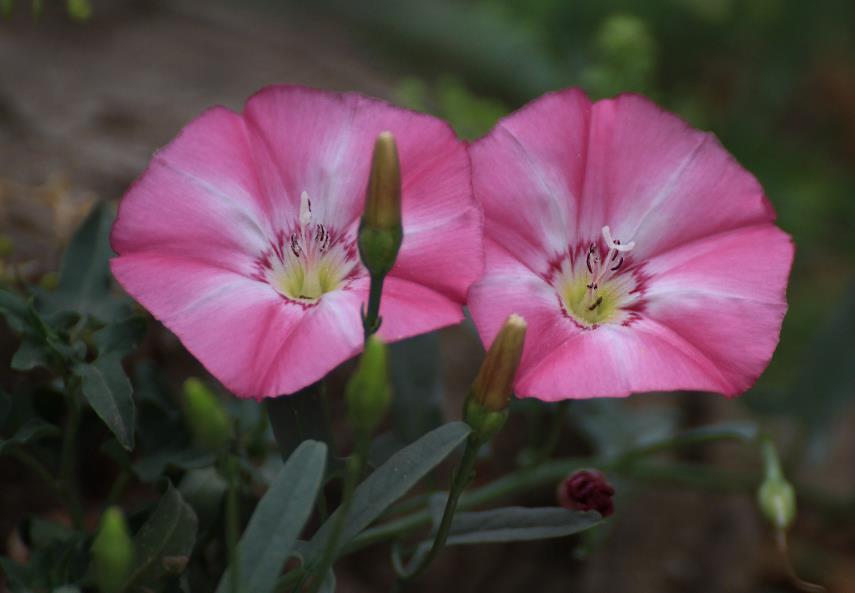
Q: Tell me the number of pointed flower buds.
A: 5